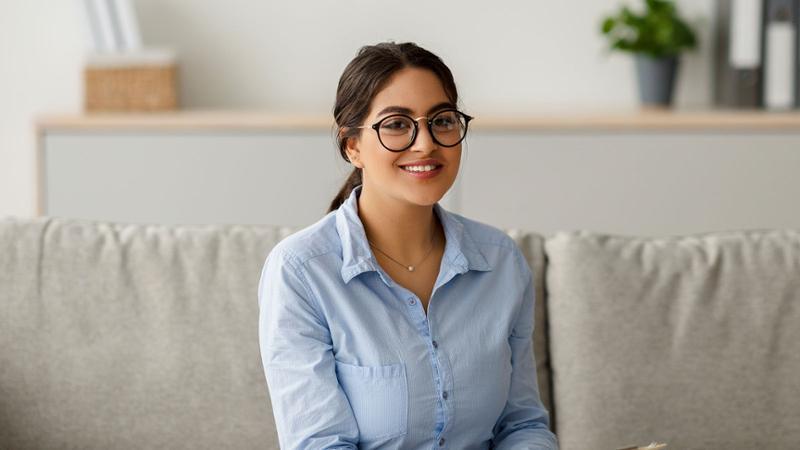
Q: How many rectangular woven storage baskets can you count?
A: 1